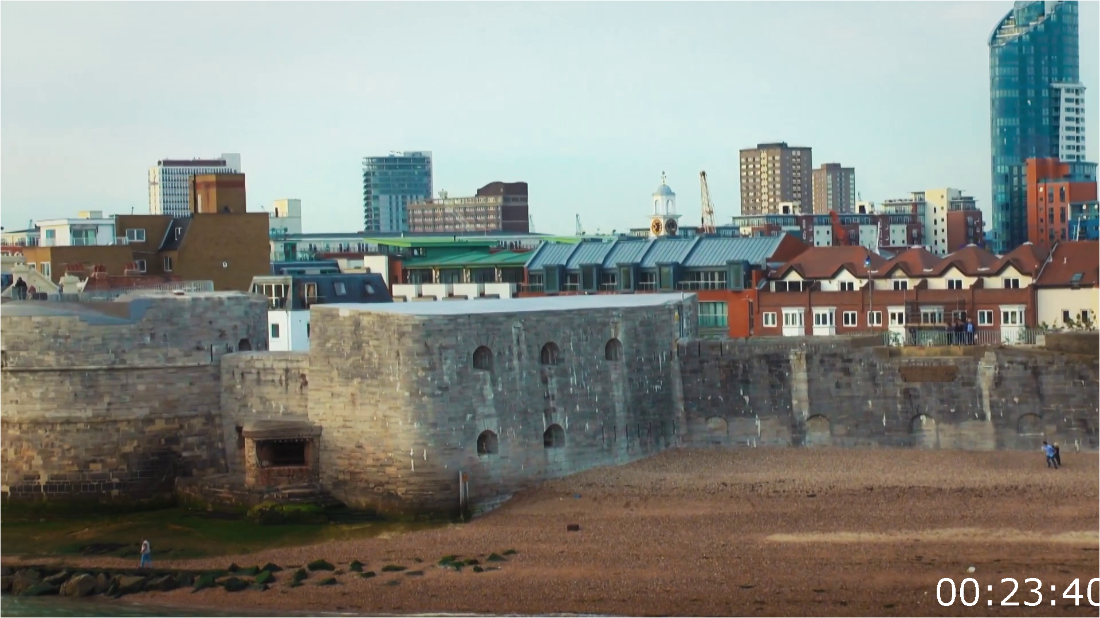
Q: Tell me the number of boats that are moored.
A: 0